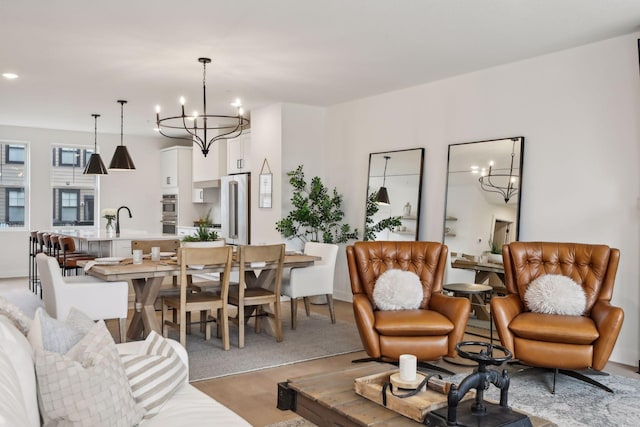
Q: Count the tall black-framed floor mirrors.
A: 2